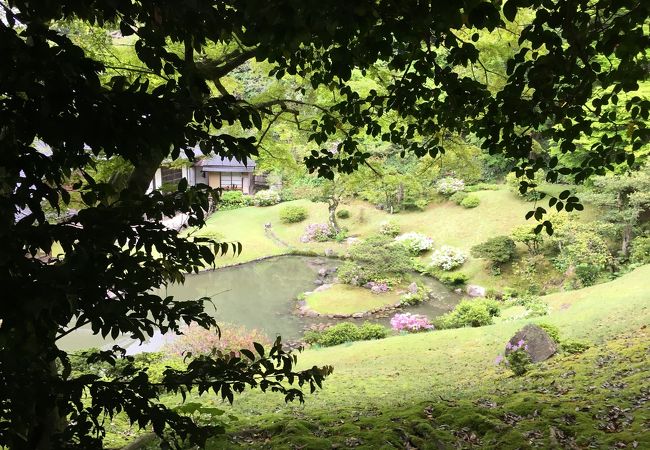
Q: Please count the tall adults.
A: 0